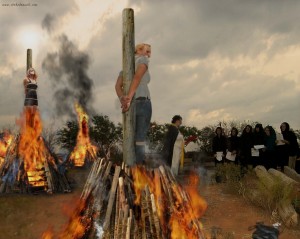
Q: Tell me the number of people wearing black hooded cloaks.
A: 6